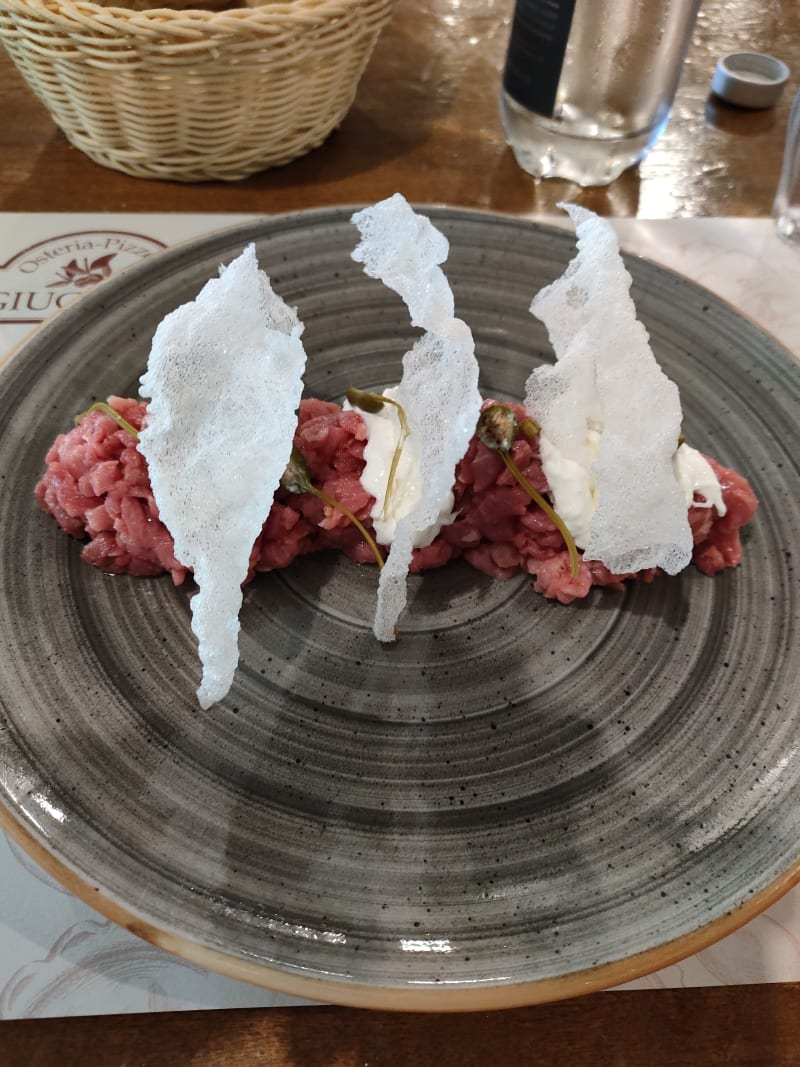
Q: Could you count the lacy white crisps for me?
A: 3